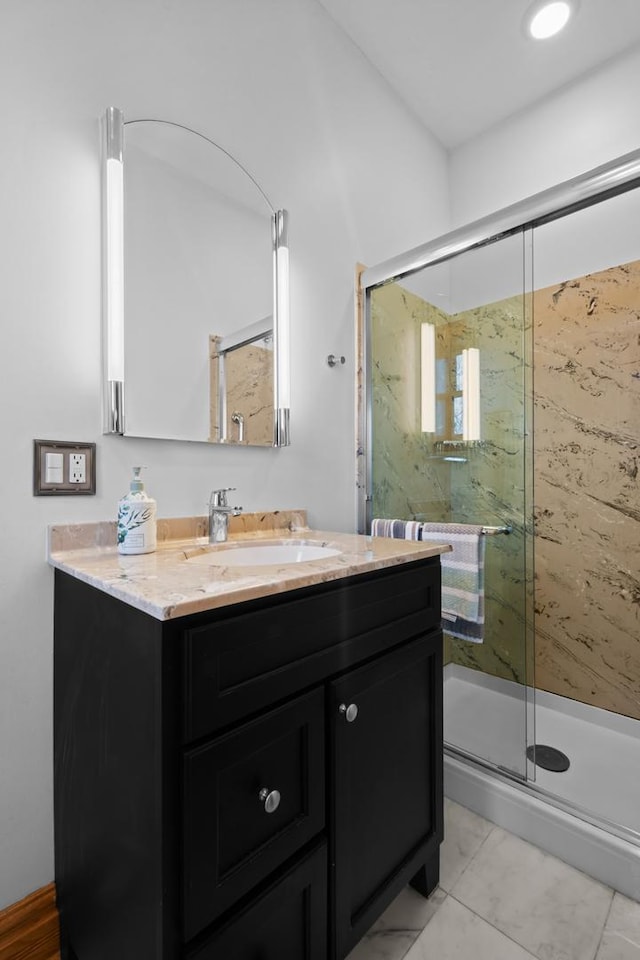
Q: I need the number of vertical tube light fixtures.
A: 2